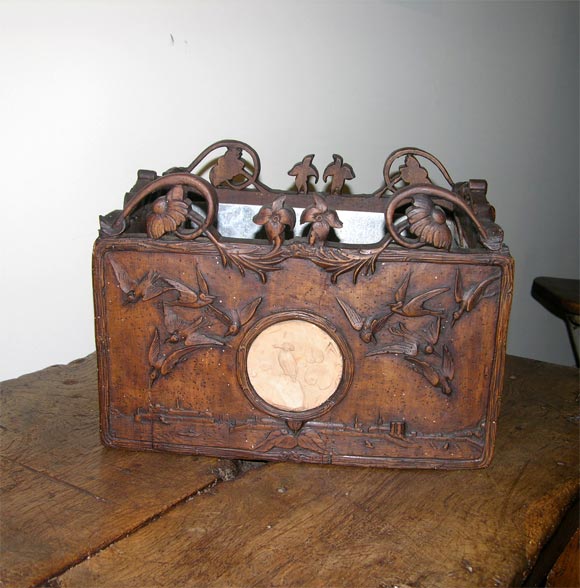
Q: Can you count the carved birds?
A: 11